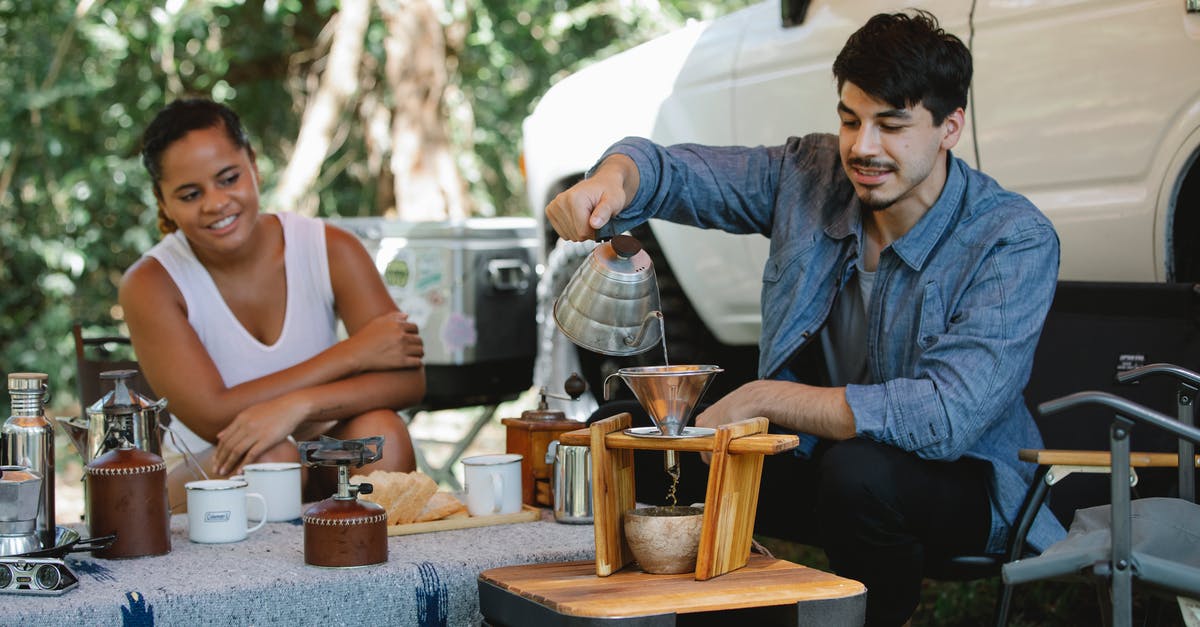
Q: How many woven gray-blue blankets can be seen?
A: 1